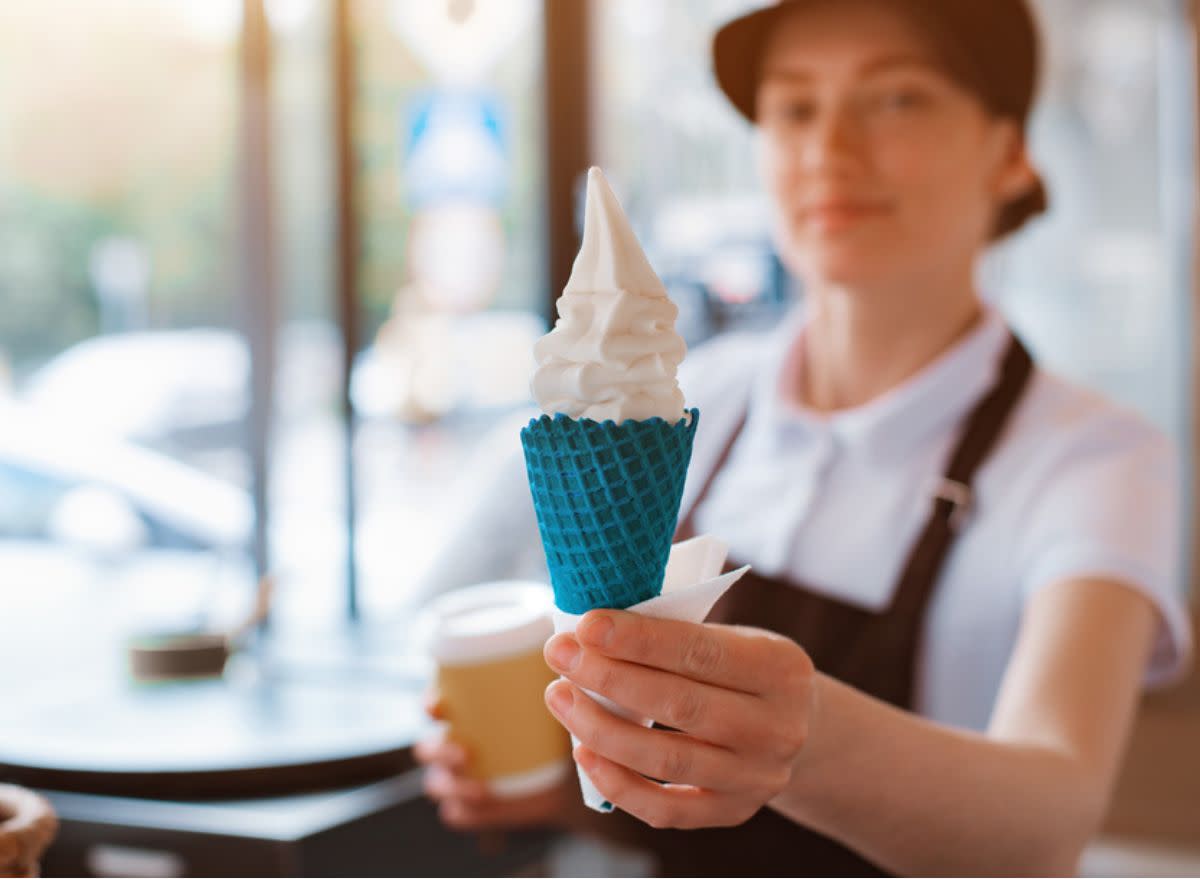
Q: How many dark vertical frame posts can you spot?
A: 3